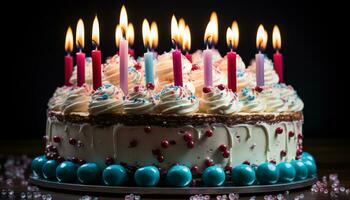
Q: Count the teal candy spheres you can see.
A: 14